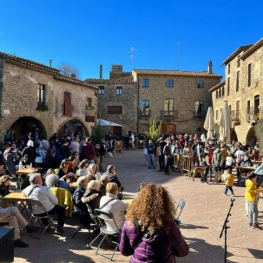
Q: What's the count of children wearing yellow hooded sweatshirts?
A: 2